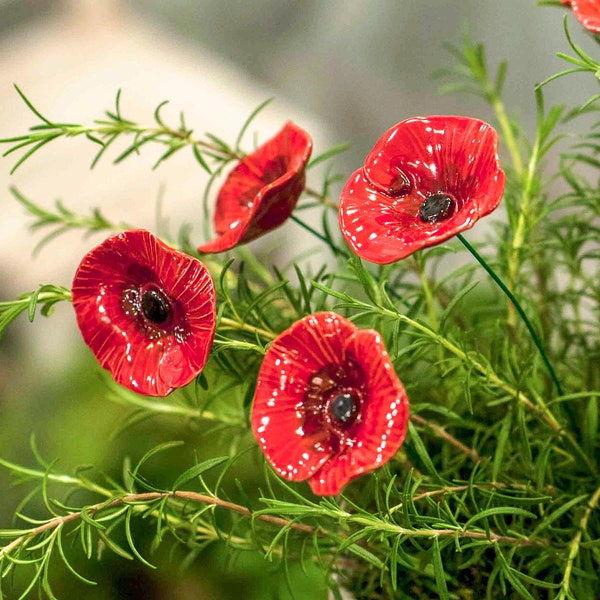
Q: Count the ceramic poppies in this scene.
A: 5